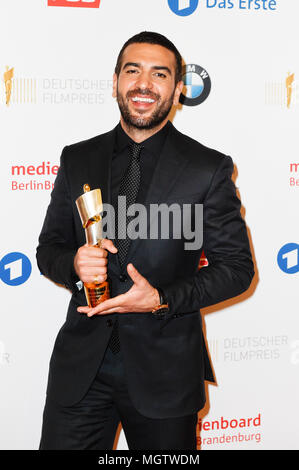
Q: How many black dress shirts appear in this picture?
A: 1